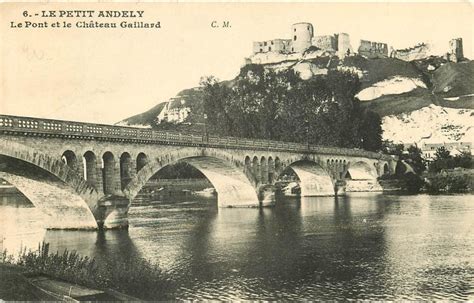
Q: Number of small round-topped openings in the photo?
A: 15